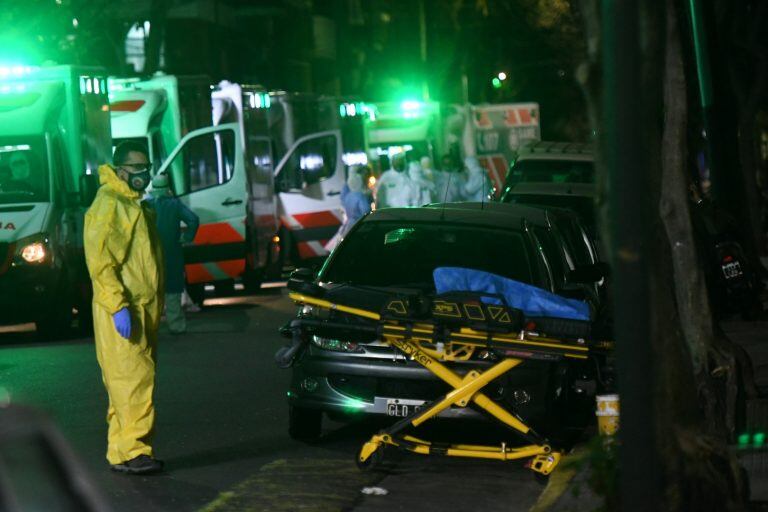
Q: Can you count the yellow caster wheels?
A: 2